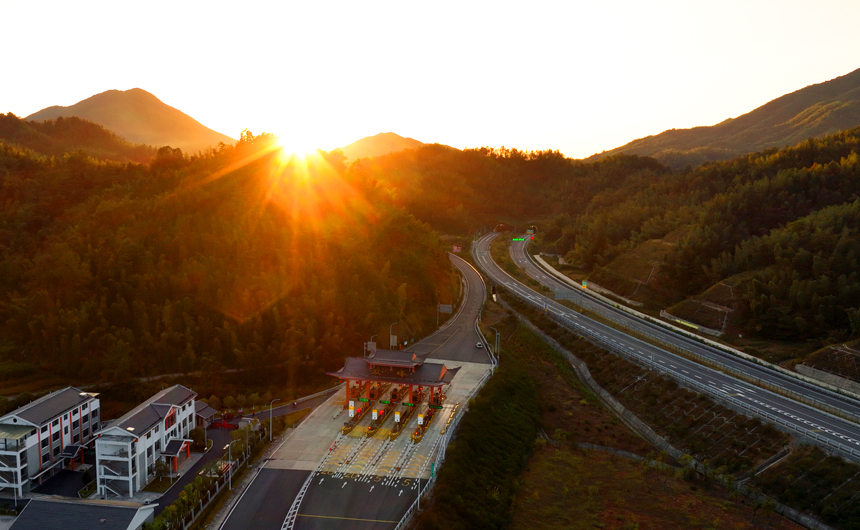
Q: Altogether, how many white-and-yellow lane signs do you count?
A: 4